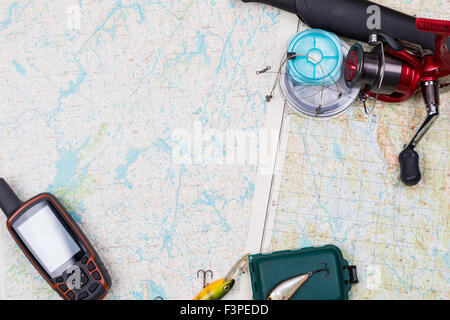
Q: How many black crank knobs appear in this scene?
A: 1